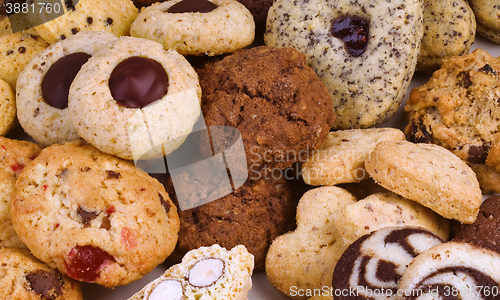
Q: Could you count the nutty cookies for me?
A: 1